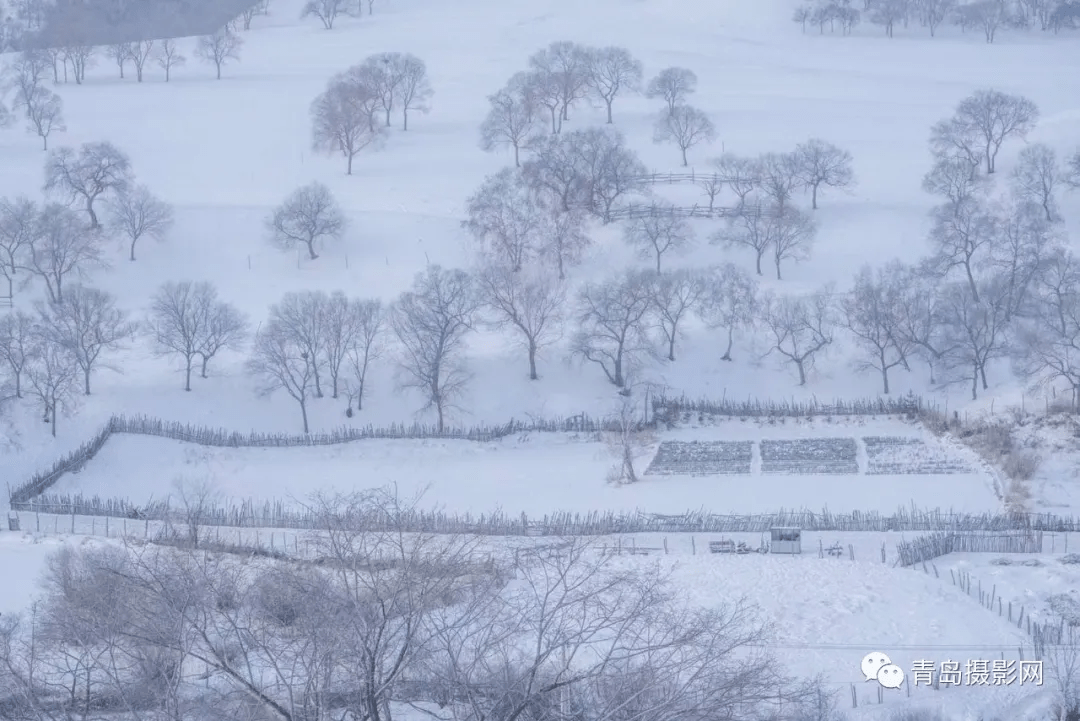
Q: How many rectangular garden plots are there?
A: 3